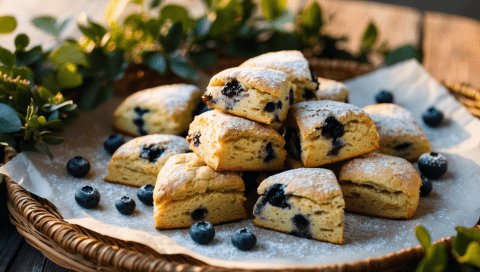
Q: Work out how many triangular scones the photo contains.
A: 11